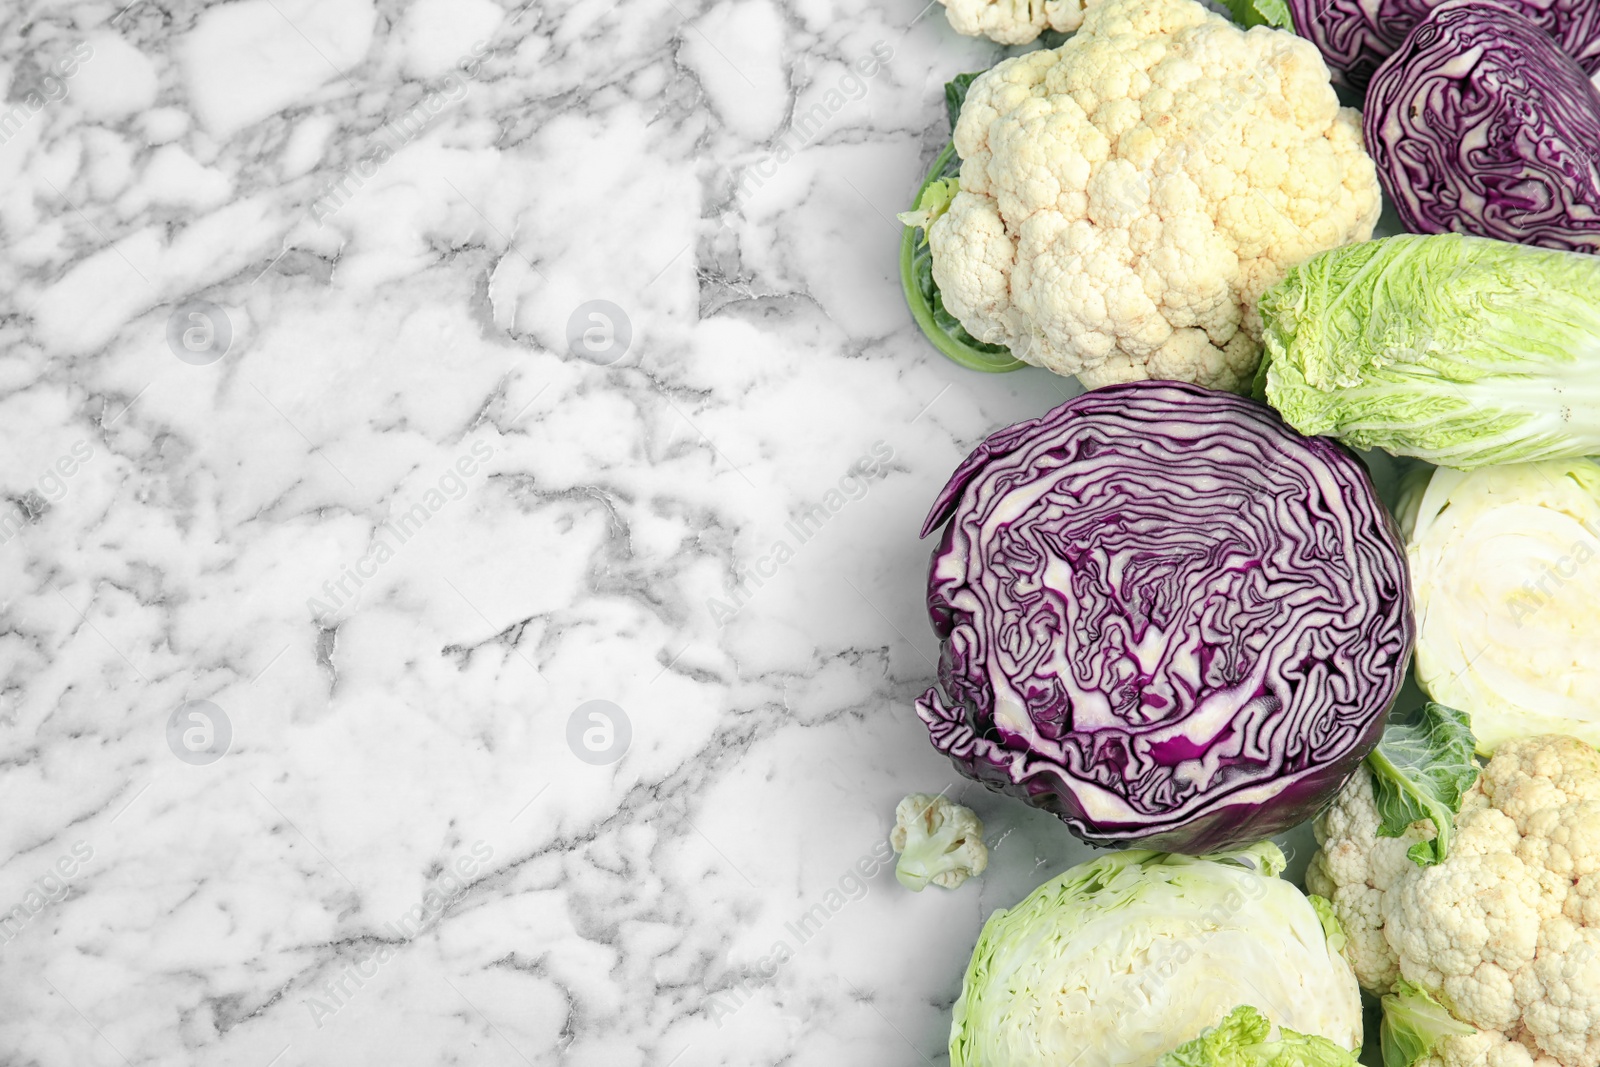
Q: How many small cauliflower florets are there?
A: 1